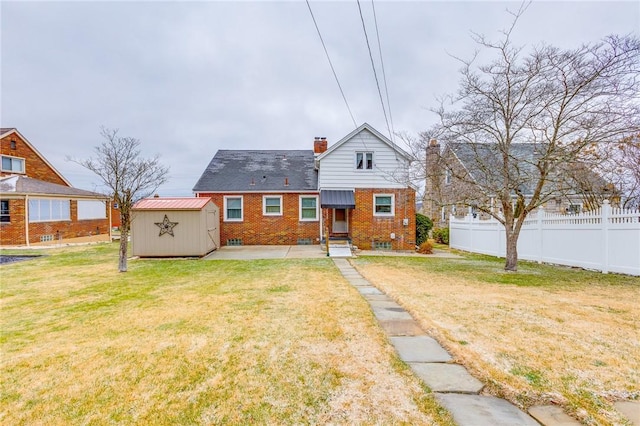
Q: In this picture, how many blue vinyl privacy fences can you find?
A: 0